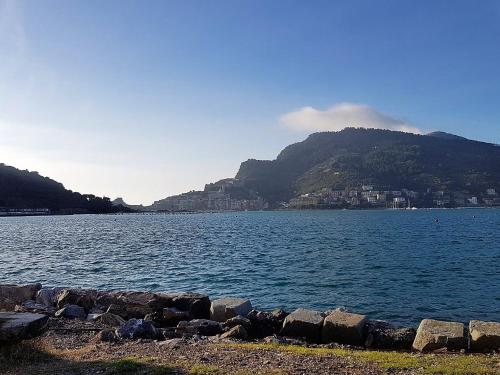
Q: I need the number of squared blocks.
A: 5